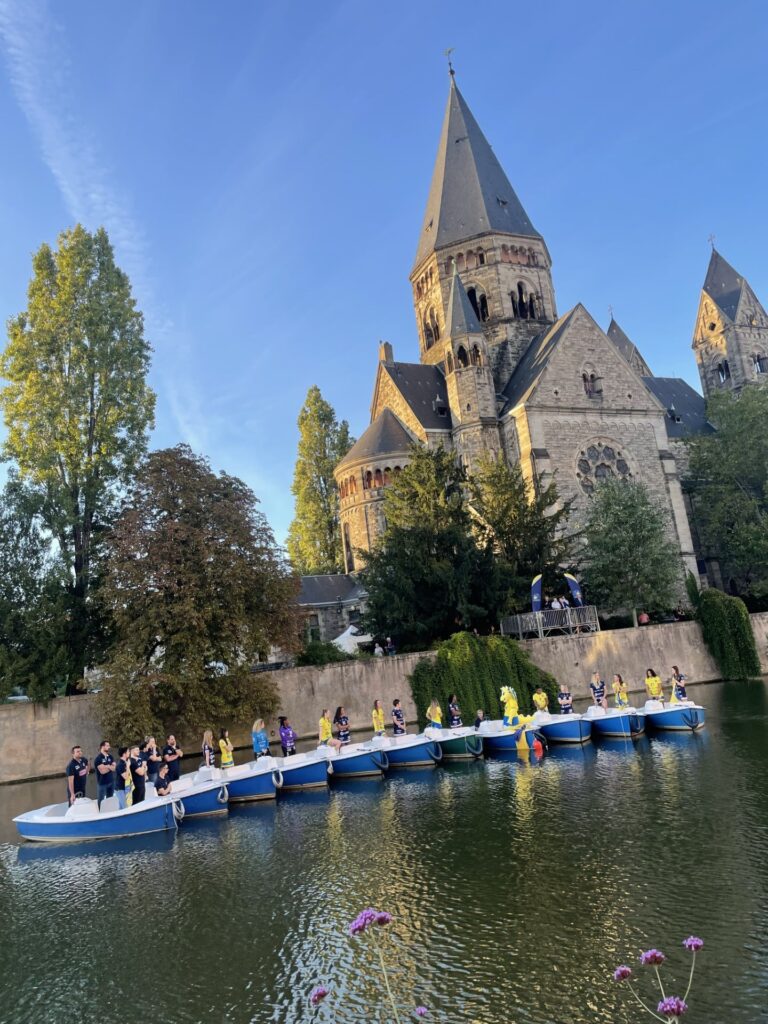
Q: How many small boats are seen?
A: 11